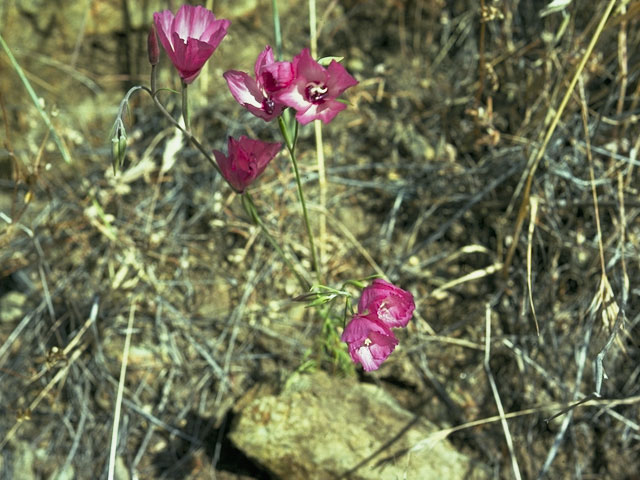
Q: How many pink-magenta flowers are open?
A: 6